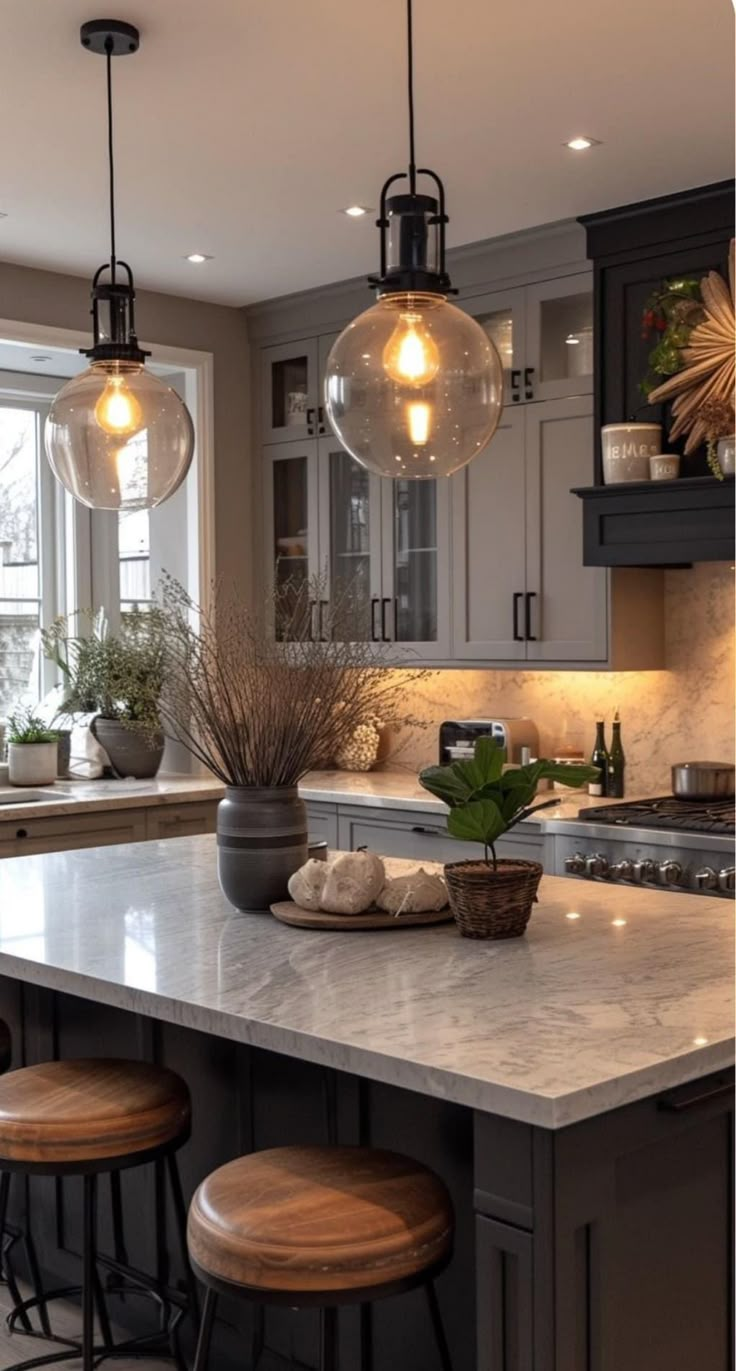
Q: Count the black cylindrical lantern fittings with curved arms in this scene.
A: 2